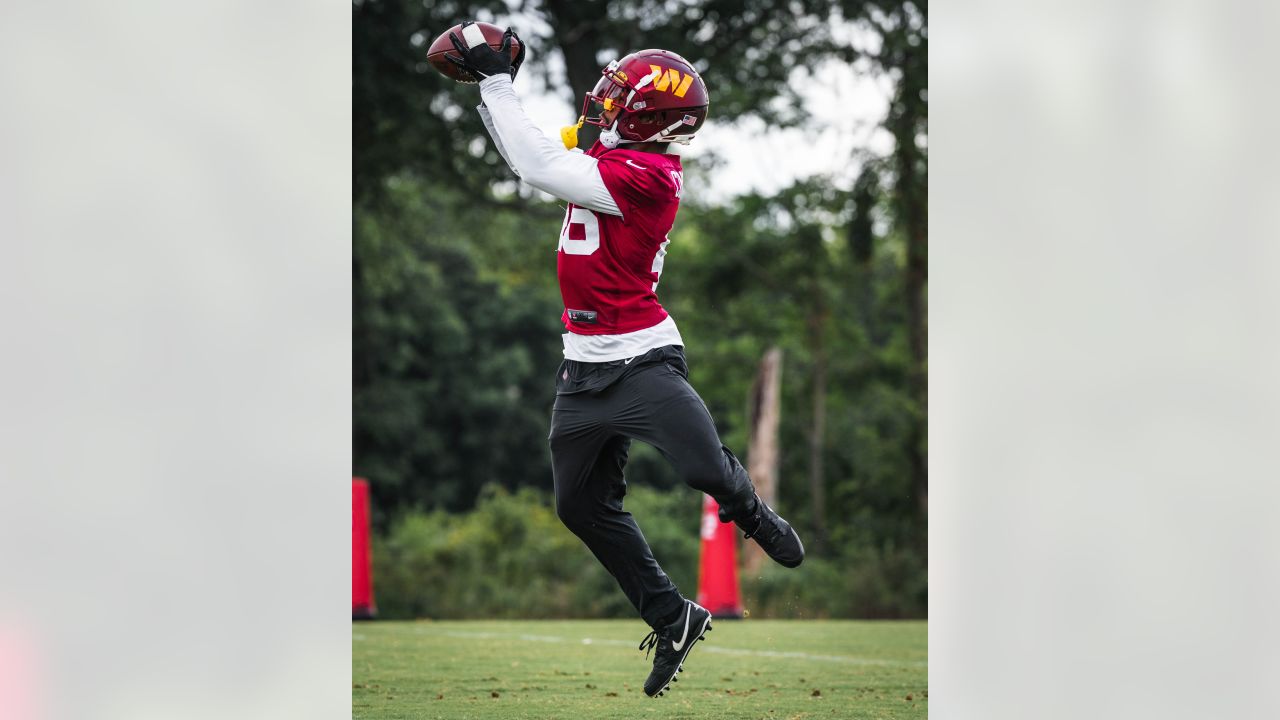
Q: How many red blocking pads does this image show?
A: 2